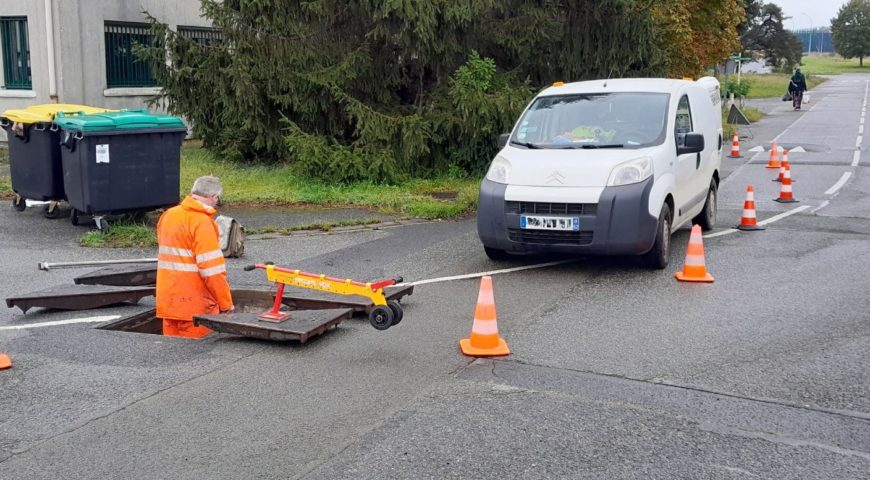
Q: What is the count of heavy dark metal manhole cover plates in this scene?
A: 4